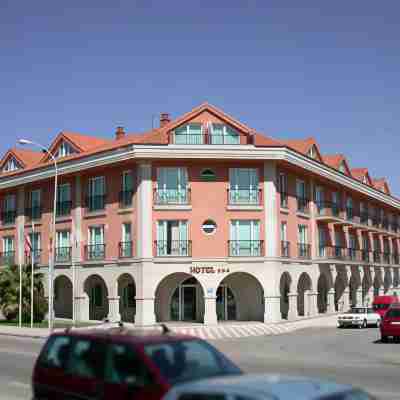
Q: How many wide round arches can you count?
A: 2